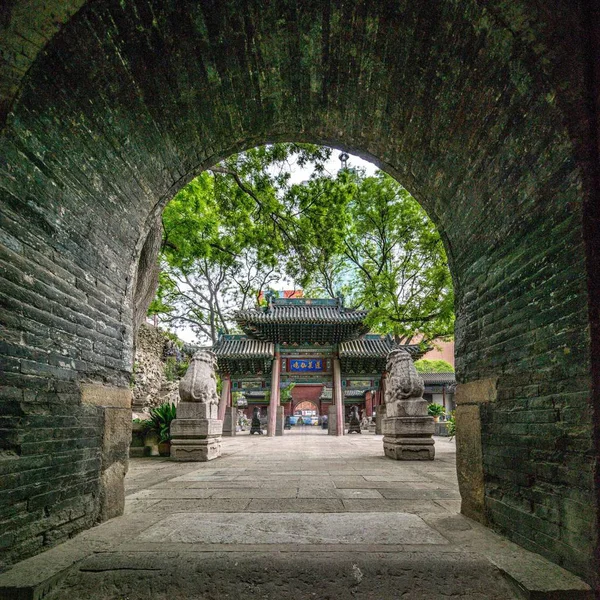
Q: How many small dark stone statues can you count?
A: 2